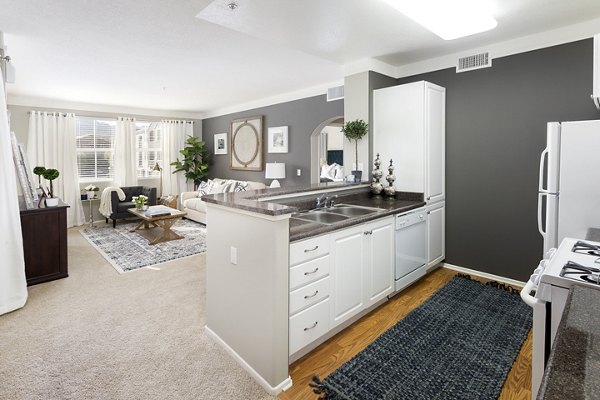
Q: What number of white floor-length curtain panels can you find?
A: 4